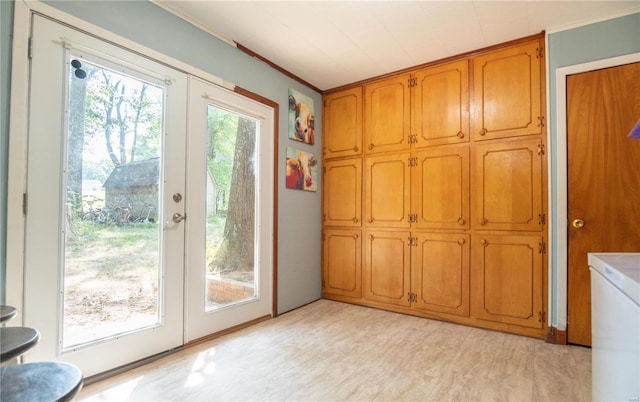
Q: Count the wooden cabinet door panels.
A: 12